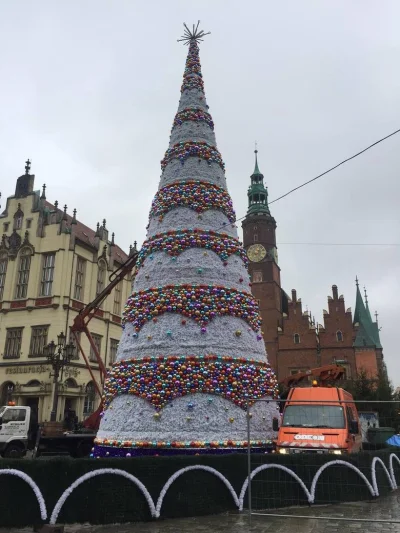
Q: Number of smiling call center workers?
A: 0